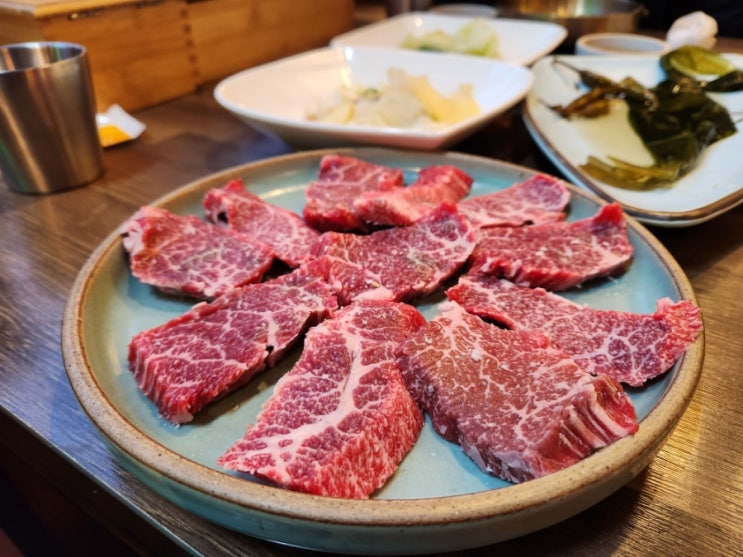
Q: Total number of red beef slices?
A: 11